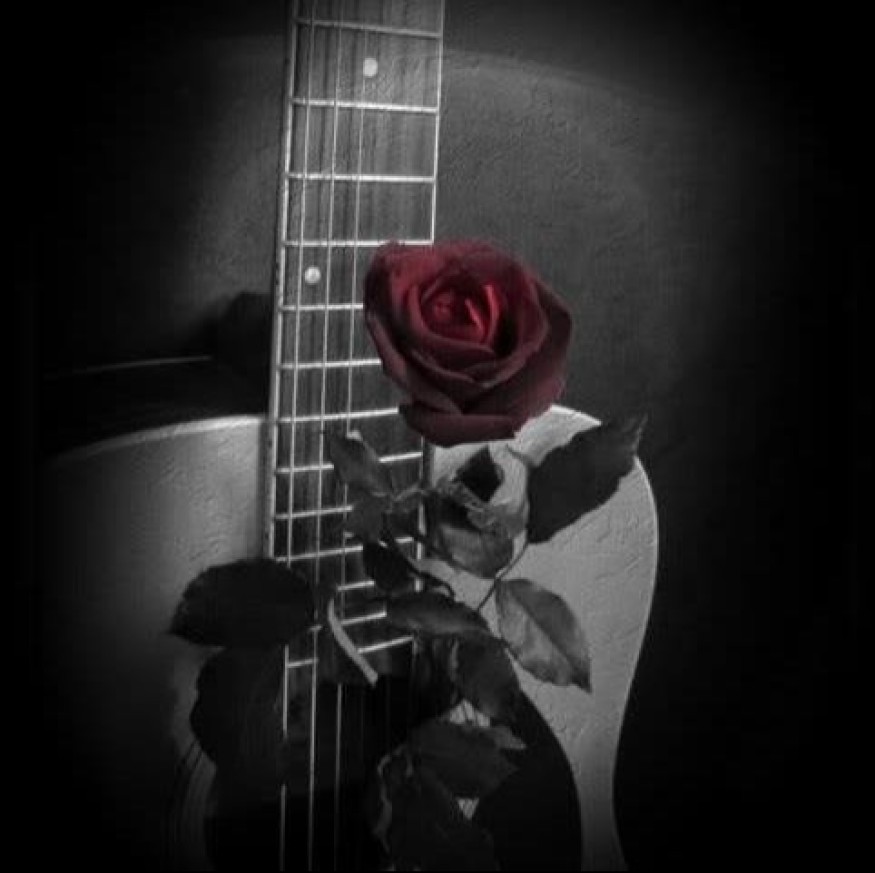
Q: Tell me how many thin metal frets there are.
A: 13